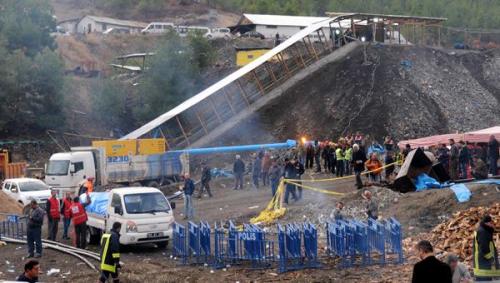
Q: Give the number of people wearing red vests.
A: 3